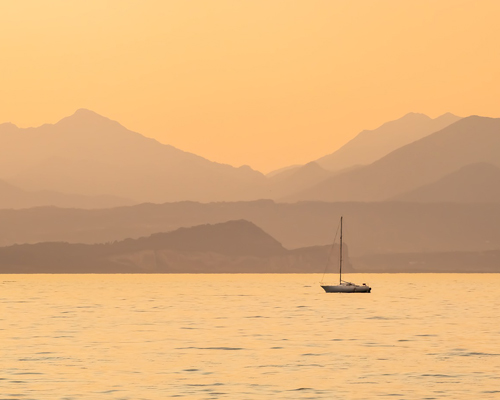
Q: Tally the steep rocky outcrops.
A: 1